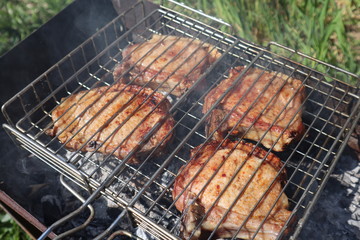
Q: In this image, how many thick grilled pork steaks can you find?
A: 4